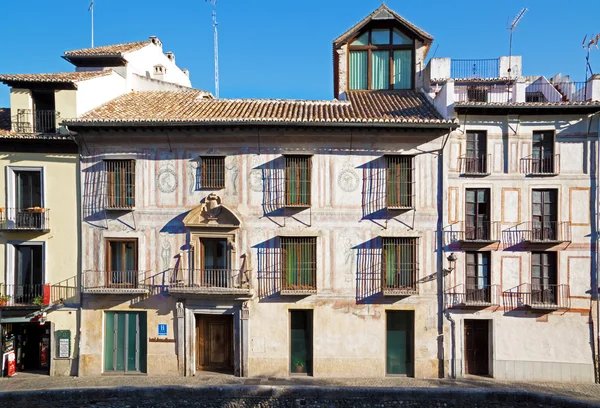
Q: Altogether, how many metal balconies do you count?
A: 11